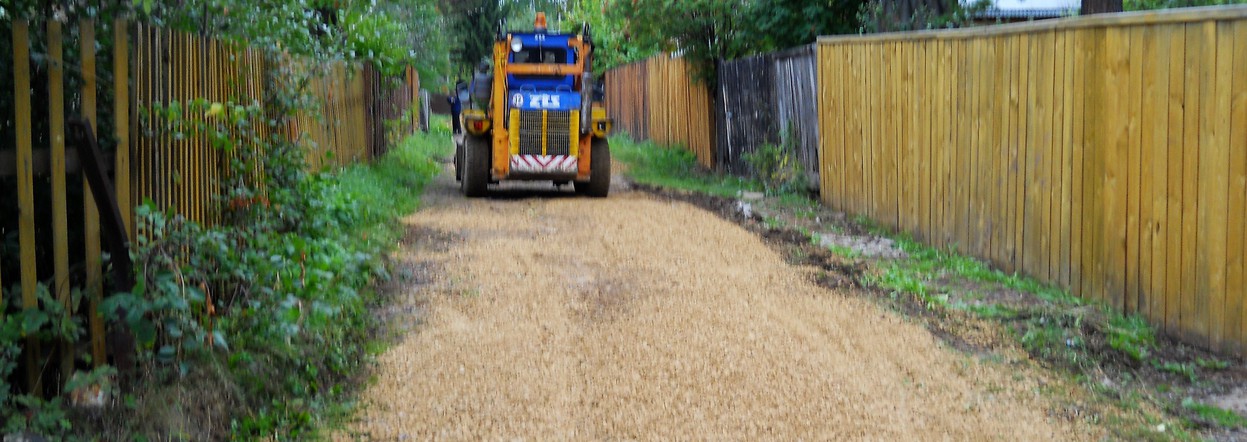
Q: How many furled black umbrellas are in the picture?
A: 0